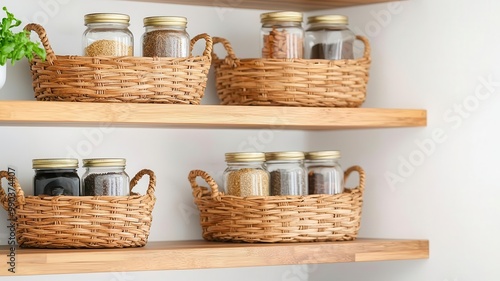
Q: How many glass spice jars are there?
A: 9